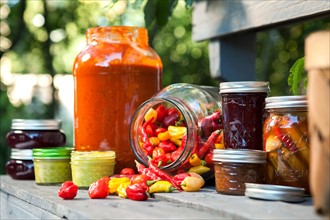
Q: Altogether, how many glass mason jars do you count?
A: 9